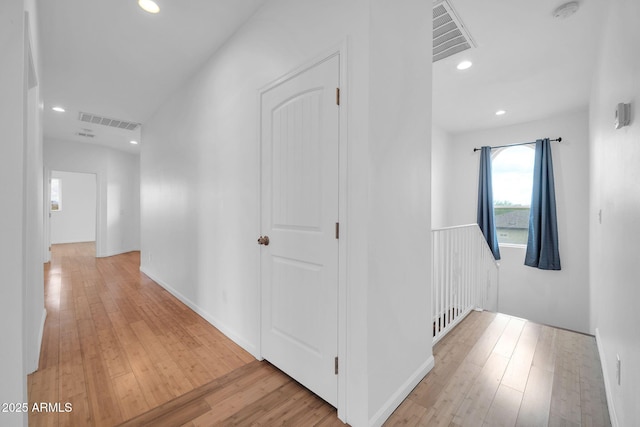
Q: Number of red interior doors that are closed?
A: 0